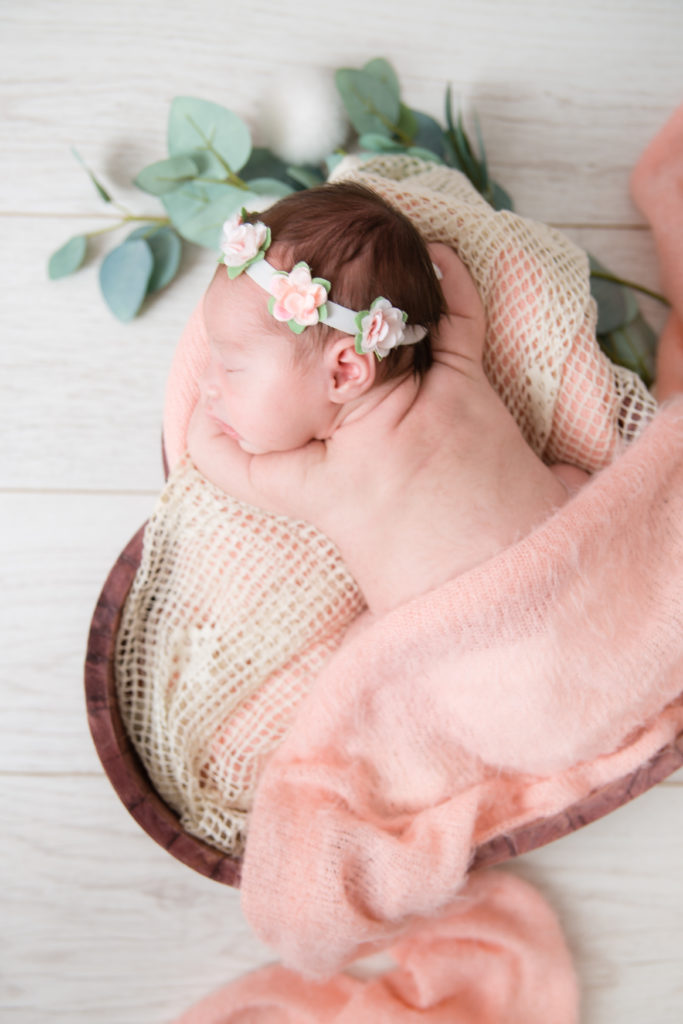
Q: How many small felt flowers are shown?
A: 3